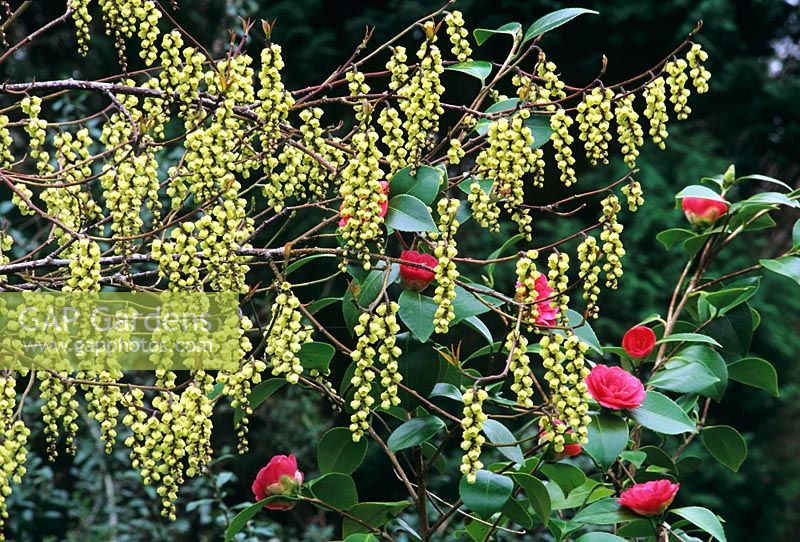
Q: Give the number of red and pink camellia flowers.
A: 9